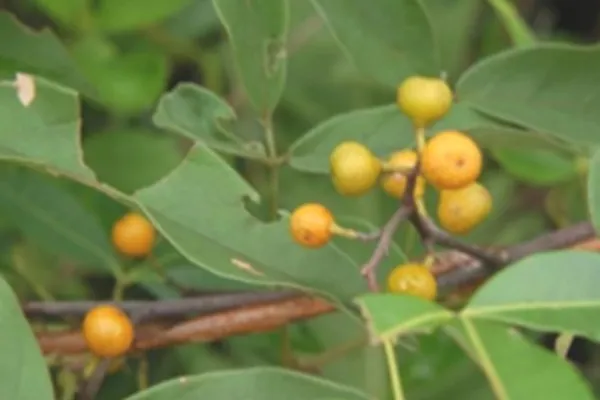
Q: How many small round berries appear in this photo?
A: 9